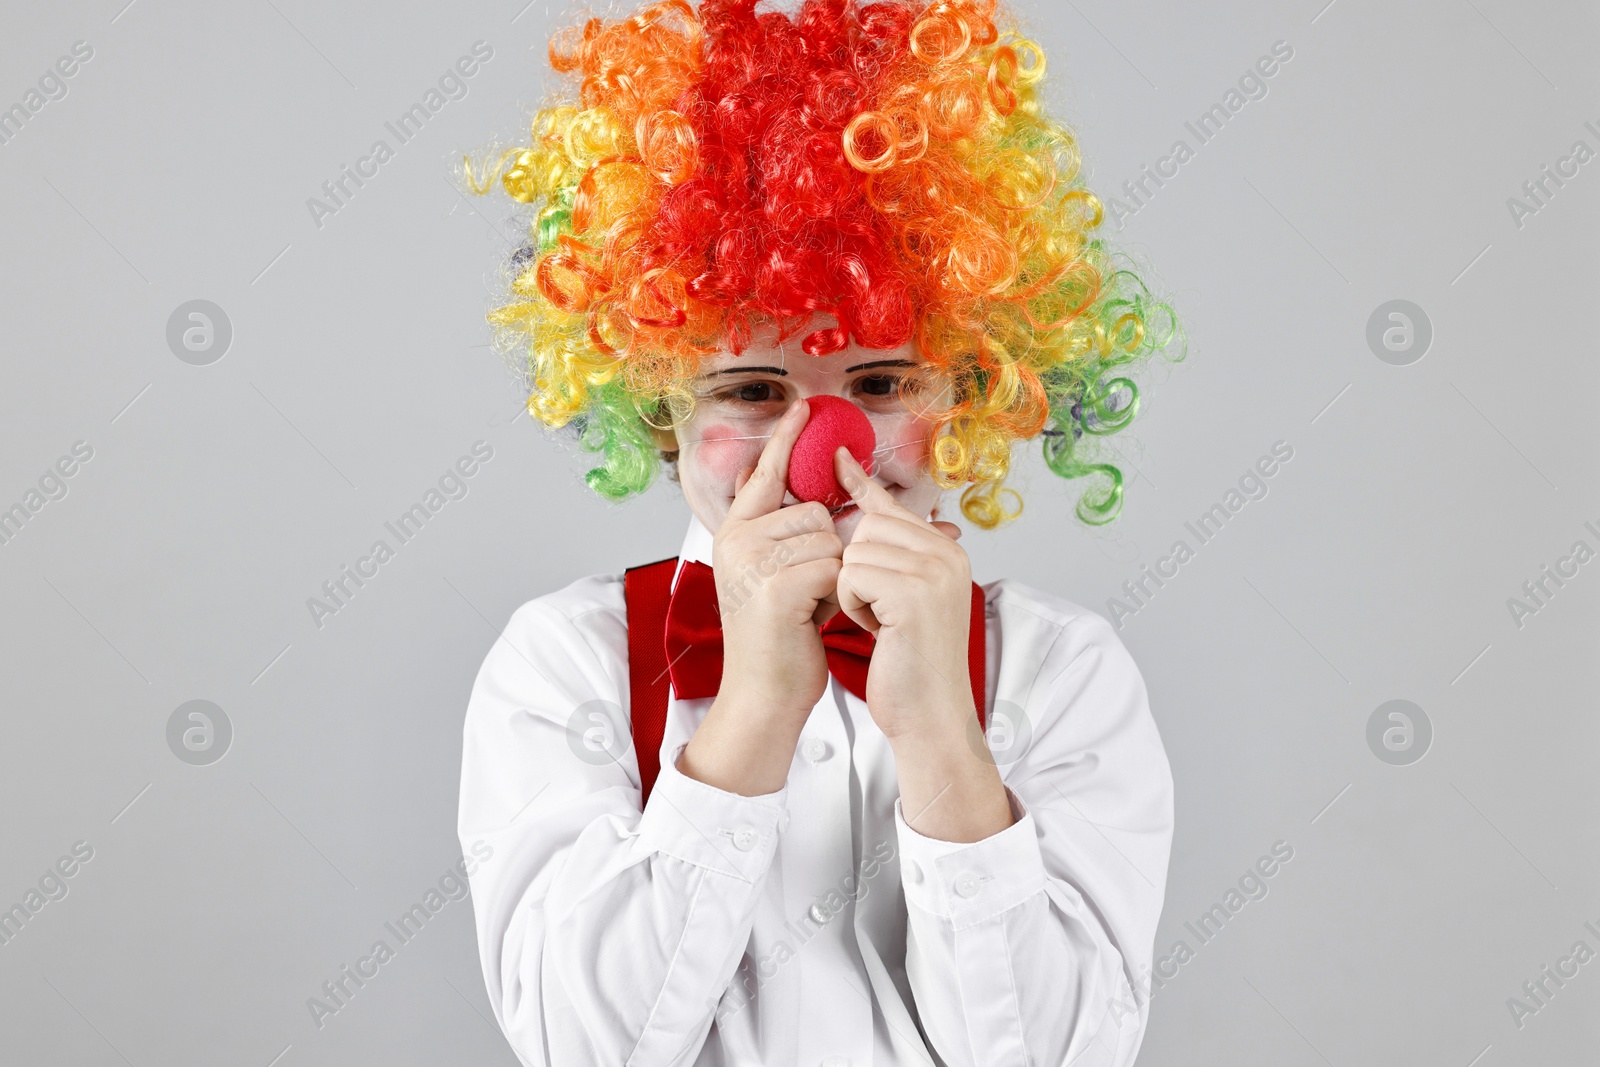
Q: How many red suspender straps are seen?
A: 2